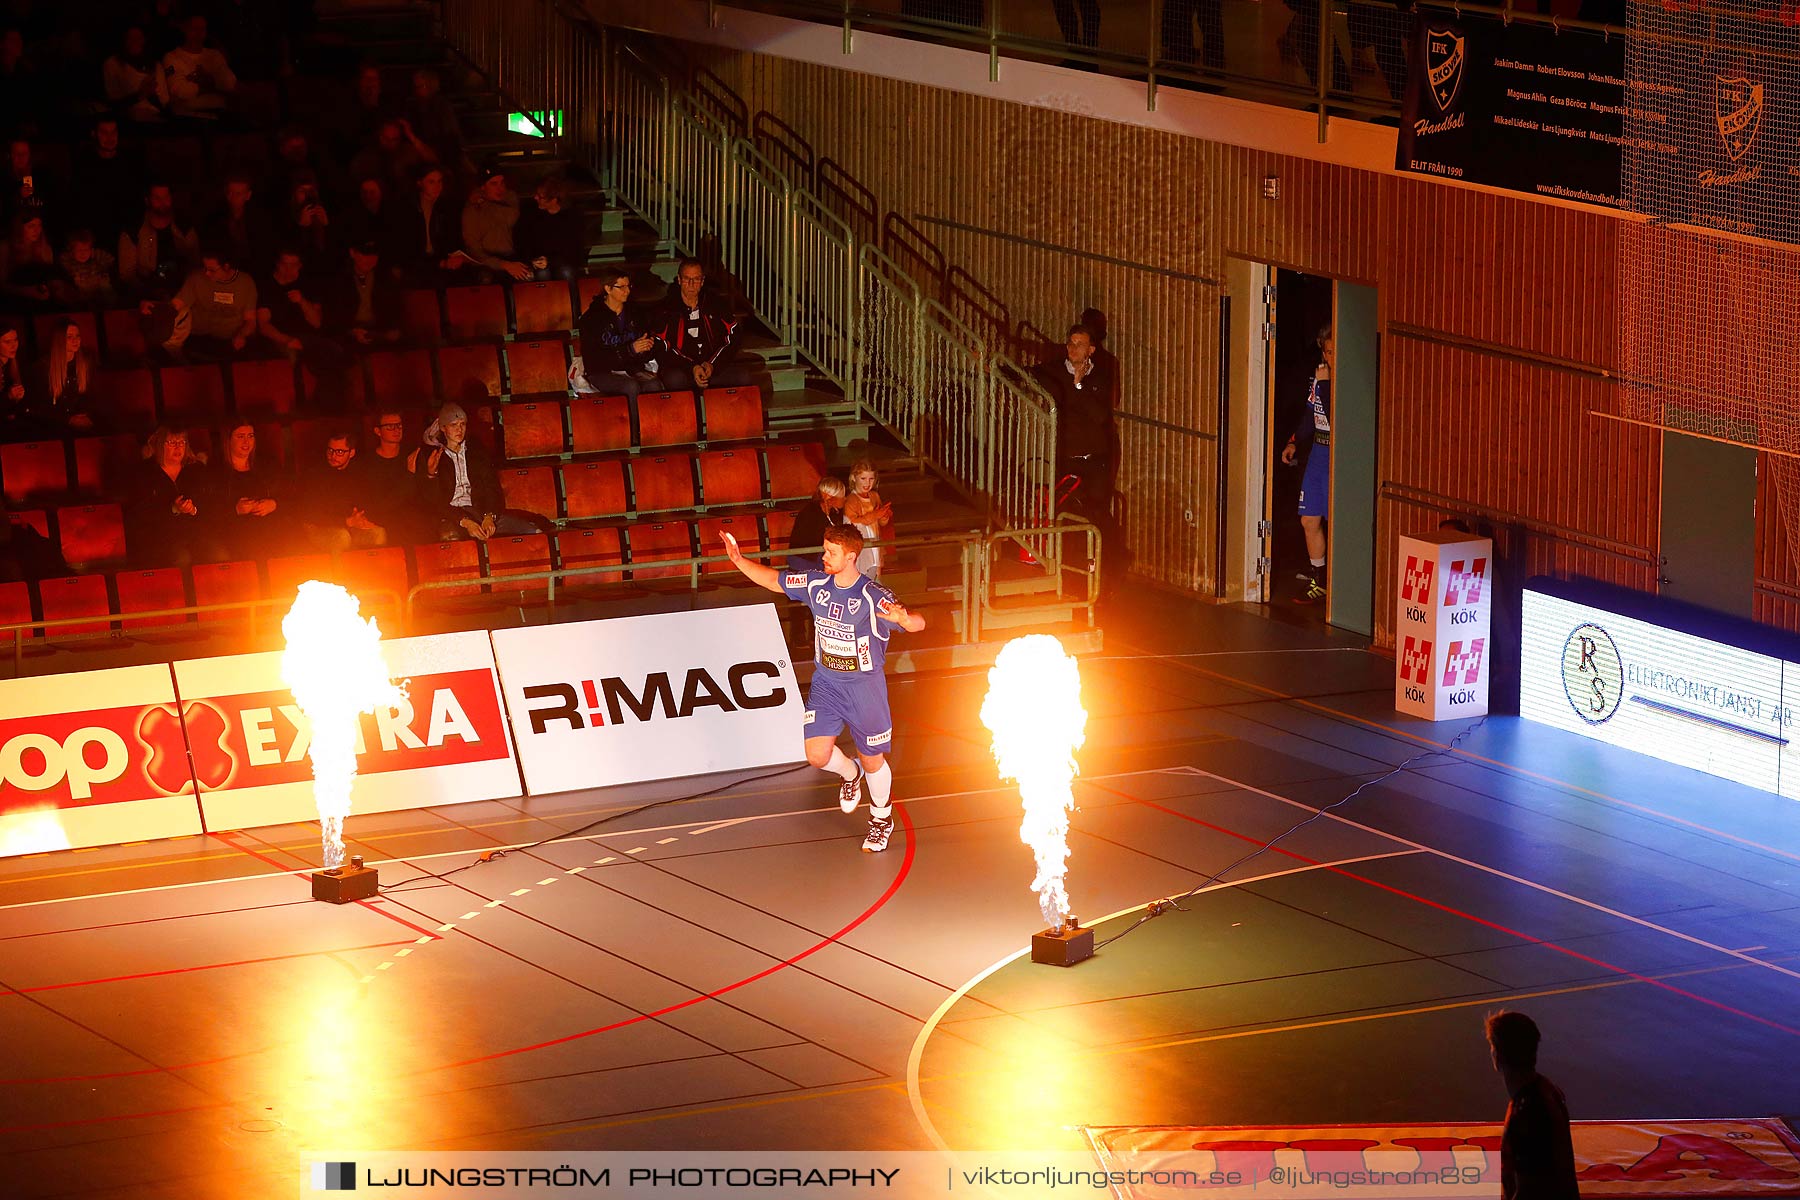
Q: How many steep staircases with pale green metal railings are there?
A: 1